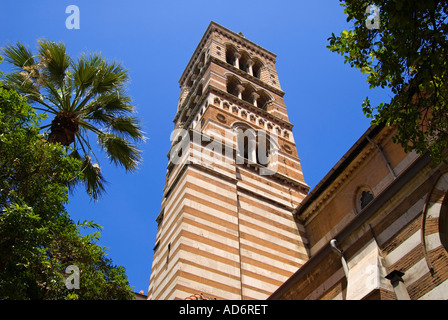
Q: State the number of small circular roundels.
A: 2